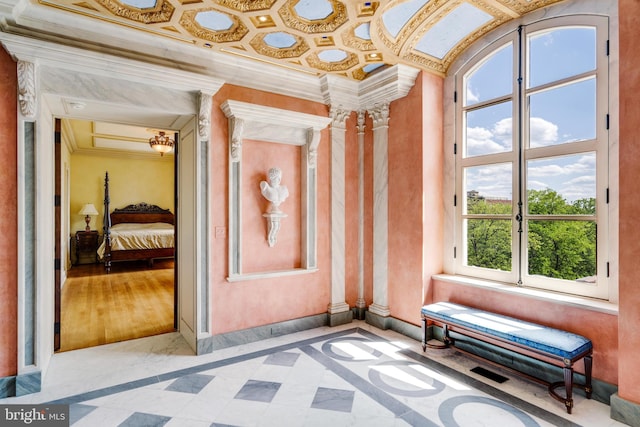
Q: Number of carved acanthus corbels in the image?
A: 4